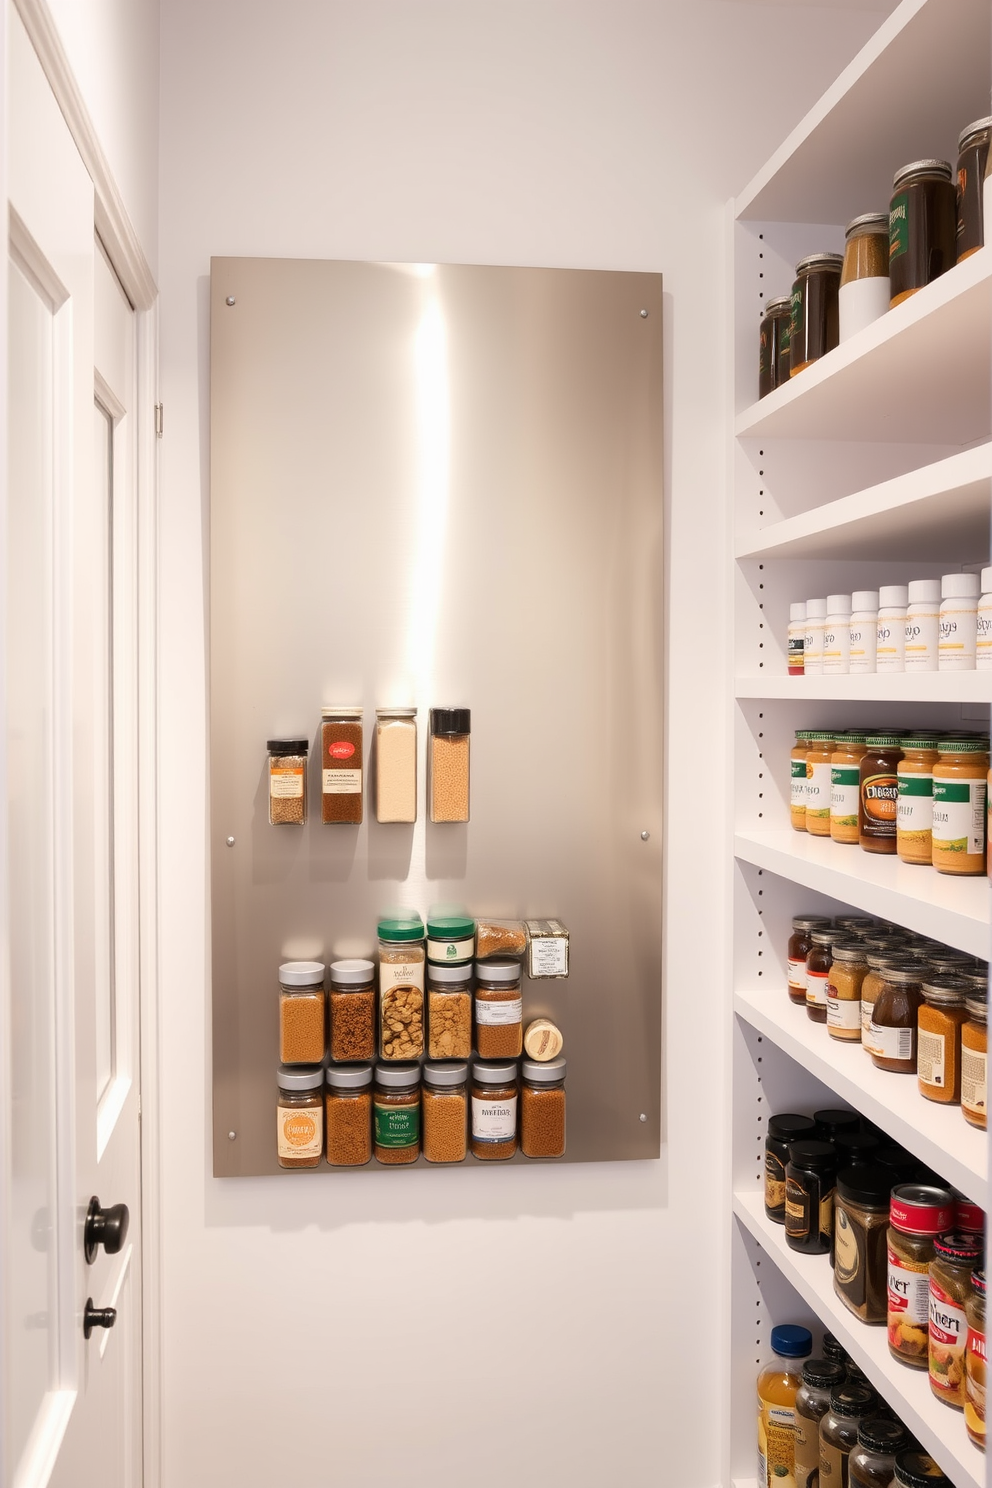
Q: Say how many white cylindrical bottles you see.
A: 8